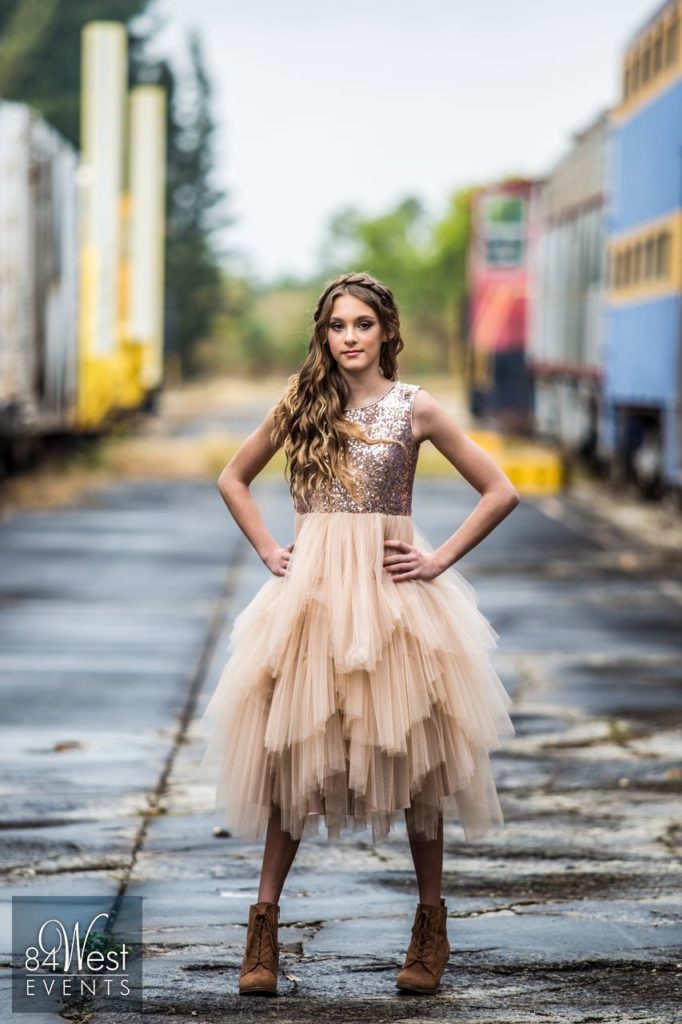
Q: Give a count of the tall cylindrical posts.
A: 2